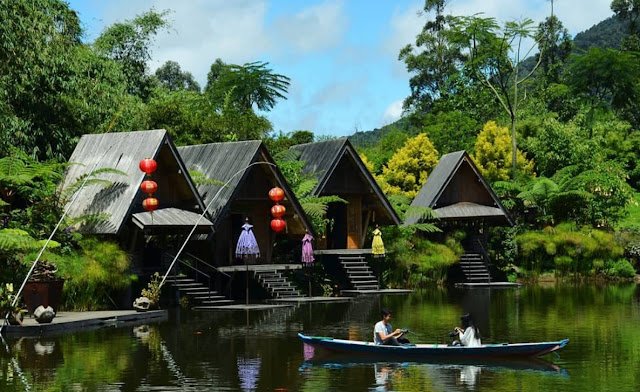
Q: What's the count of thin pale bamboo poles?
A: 2